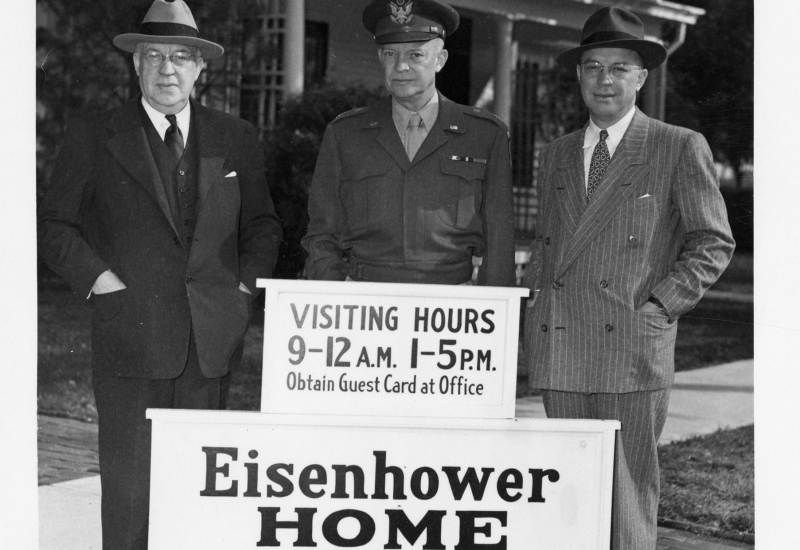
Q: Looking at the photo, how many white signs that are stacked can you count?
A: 2